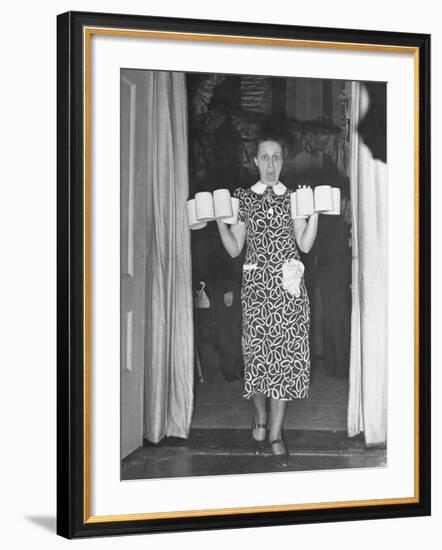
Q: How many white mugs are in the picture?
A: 8